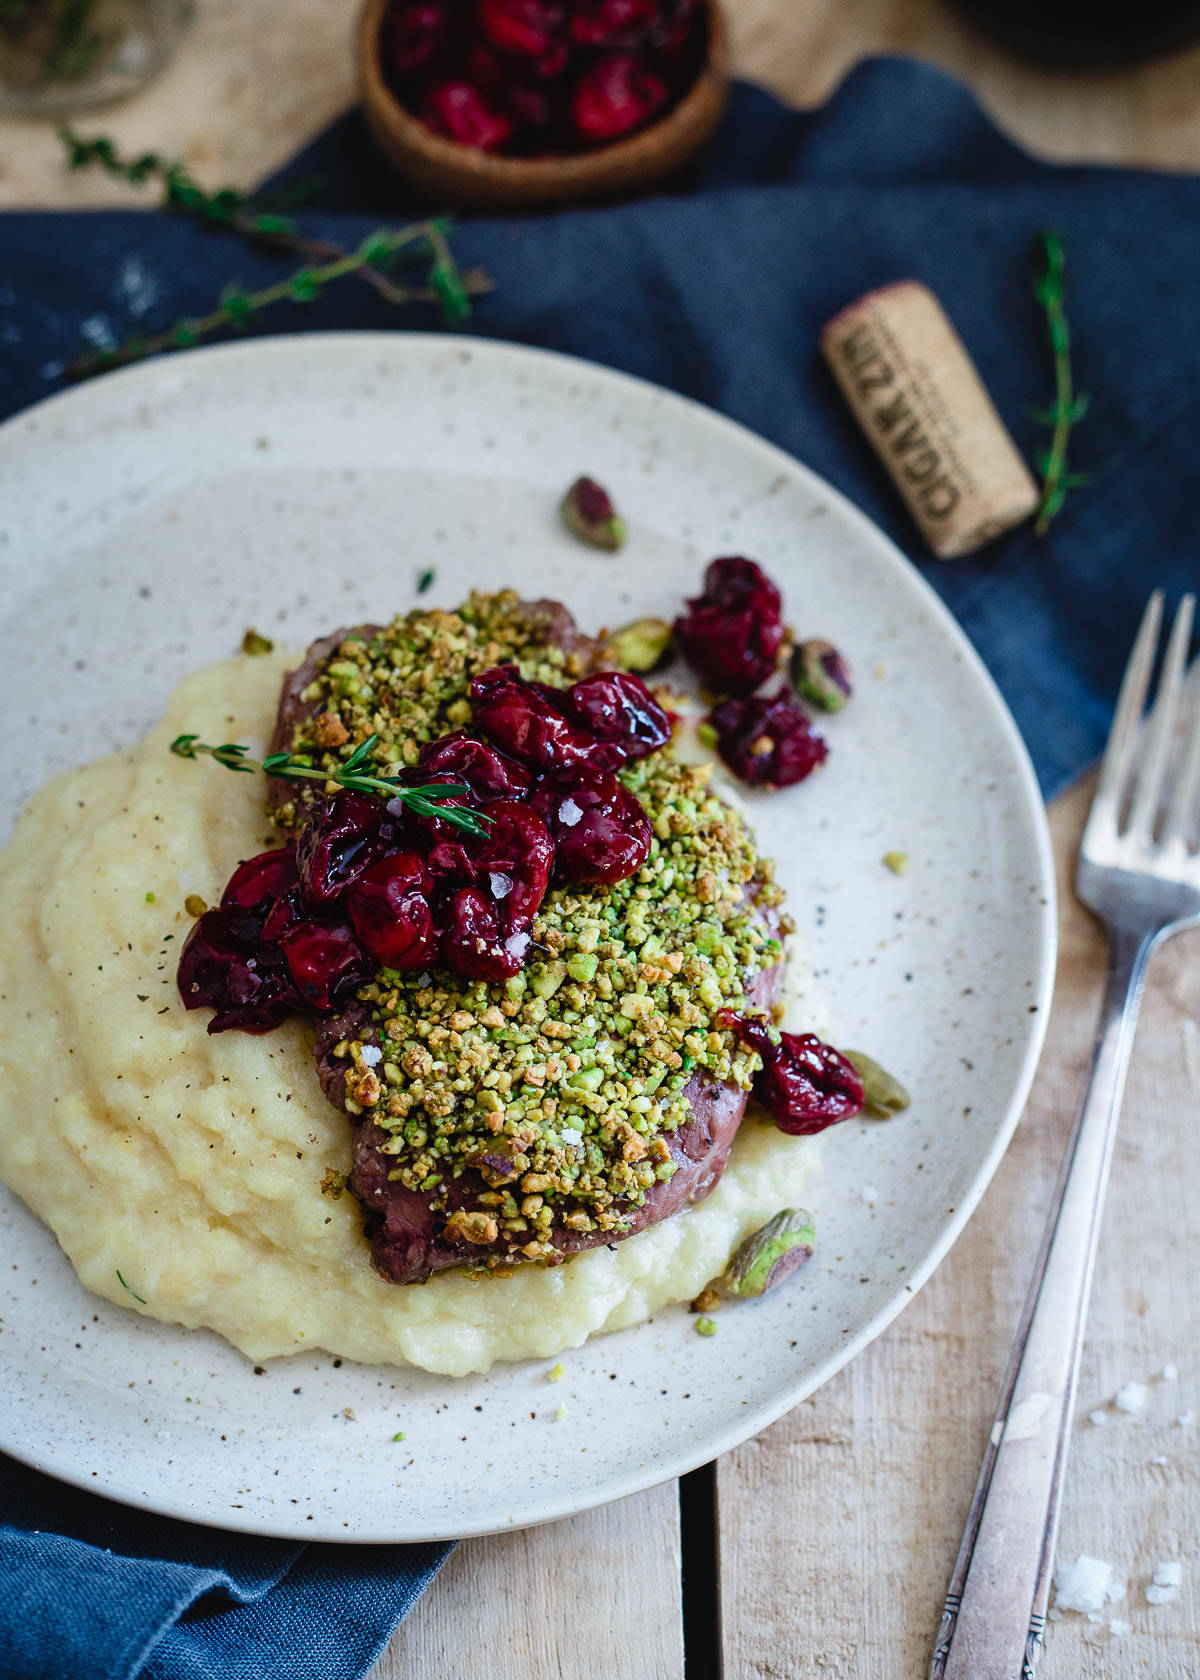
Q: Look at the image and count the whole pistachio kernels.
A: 5